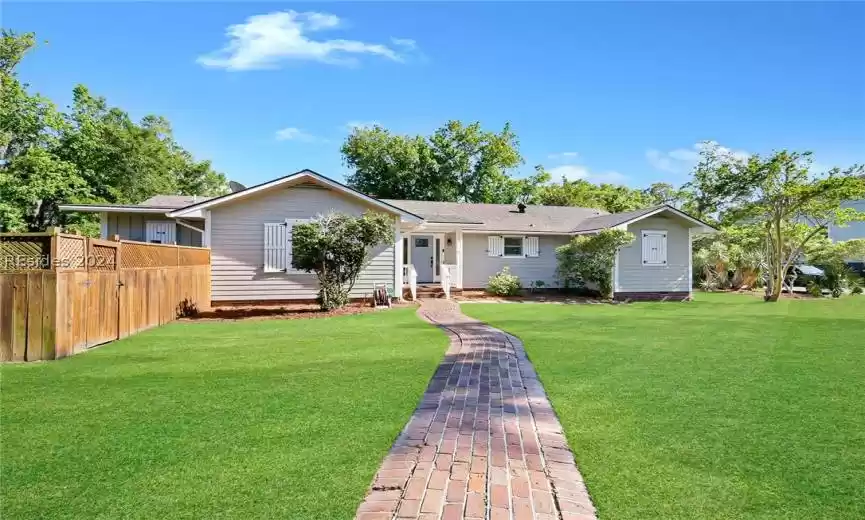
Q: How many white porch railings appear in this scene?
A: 2